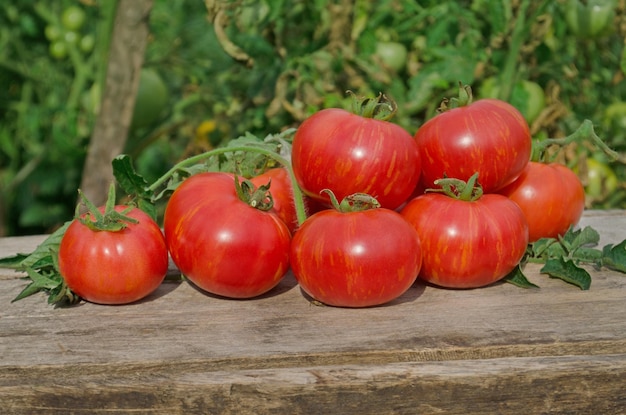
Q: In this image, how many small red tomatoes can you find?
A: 8